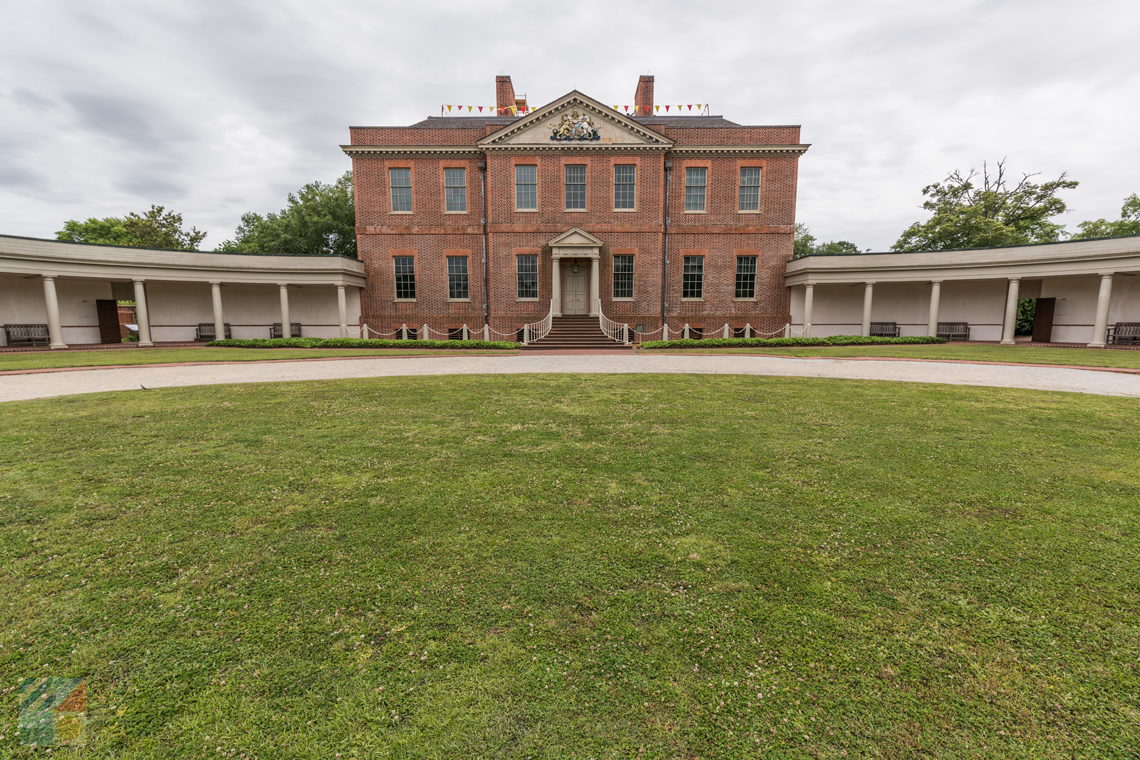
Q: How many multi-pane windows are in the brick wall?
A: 13